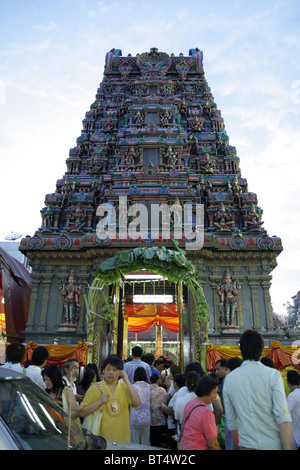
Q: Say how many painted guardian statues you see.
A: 2